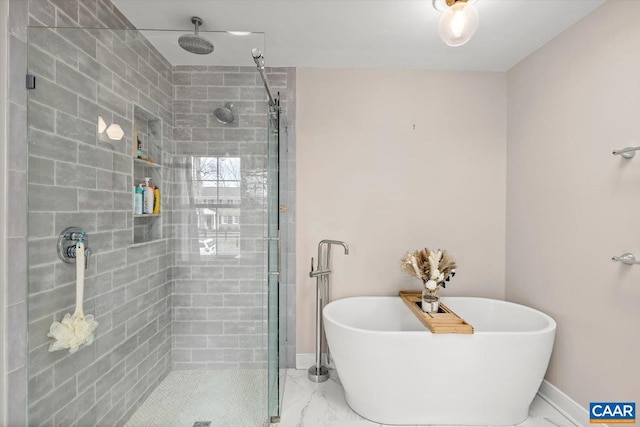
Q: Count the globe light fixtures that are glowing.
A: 1